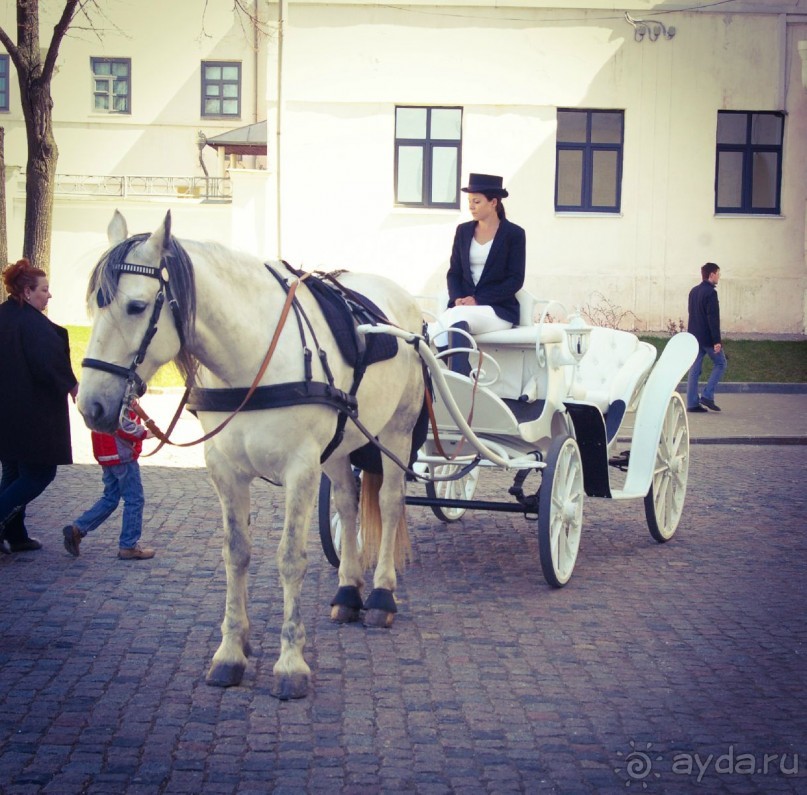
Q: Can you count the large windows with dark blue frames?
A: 3